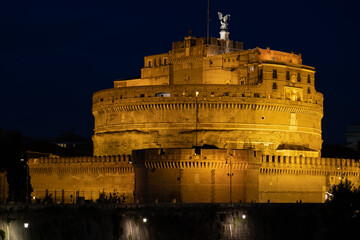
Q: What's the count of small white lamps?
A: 3